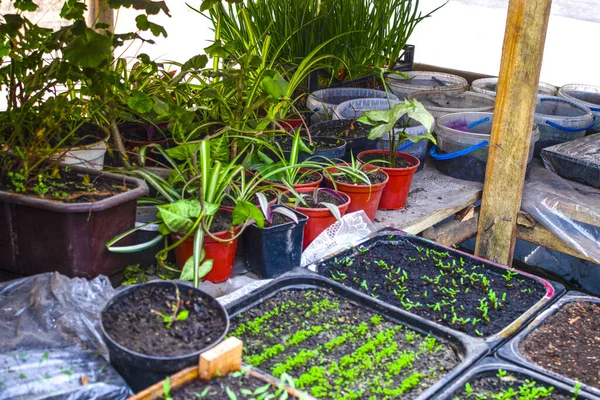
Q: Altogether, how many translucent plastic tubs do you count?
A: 8